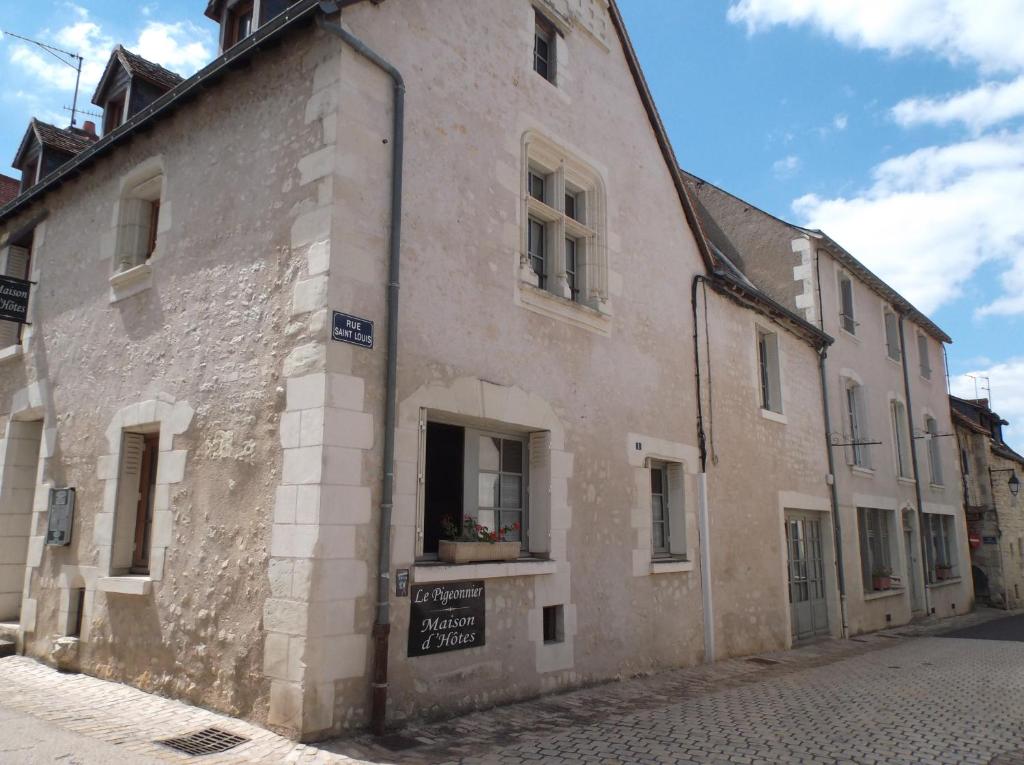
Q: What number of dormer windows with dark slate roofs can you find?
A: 3